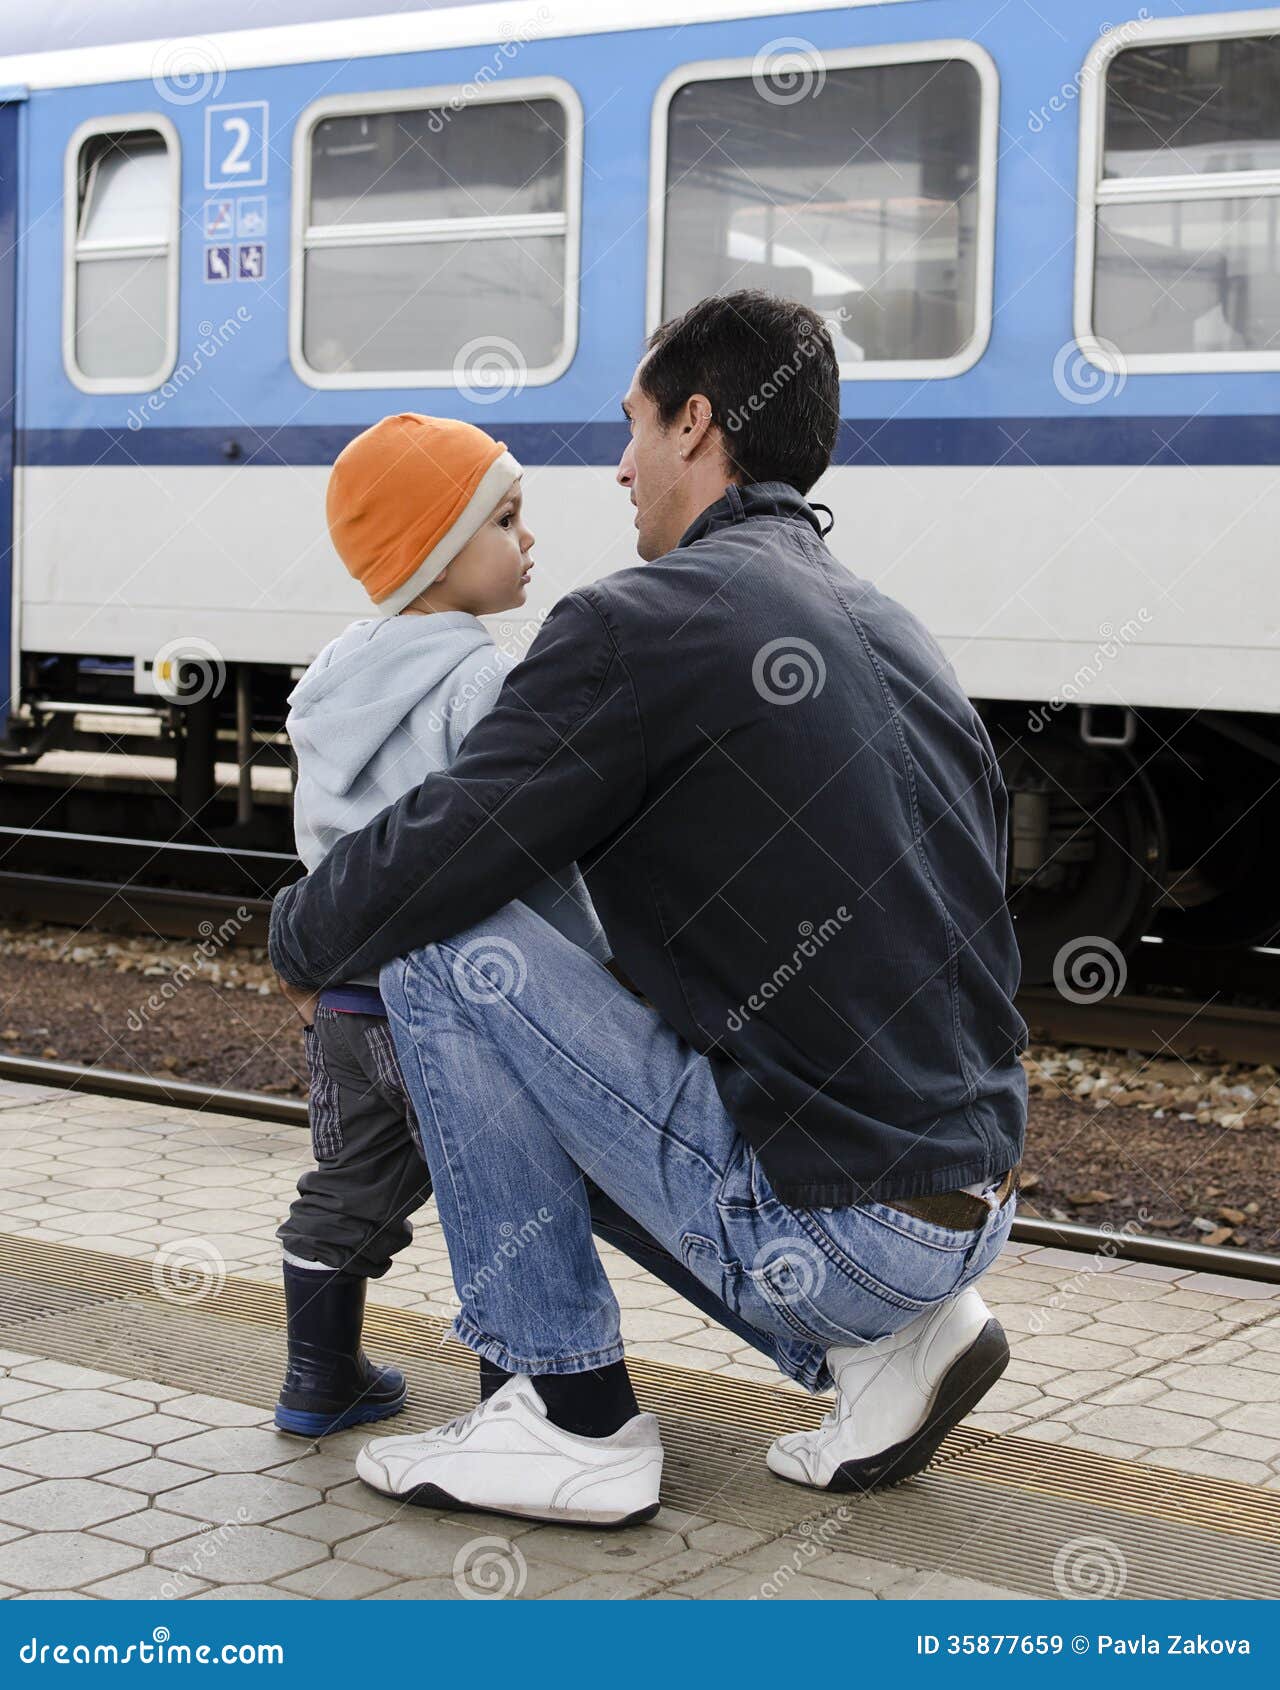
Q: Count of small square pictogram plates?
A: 4